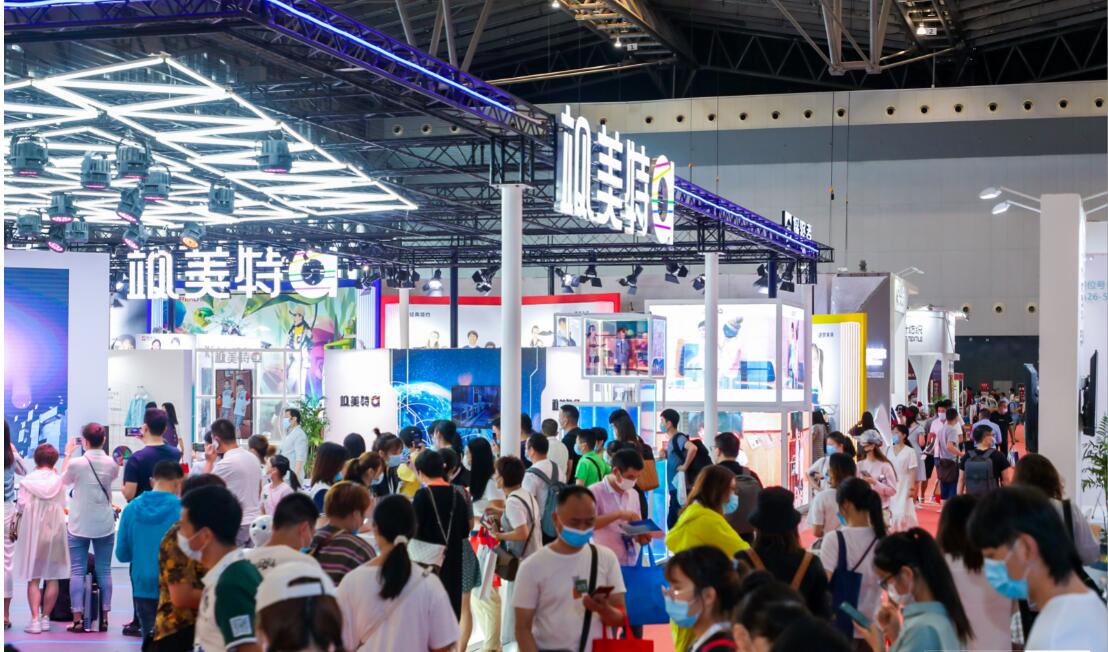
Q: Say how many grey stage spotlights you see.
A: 13